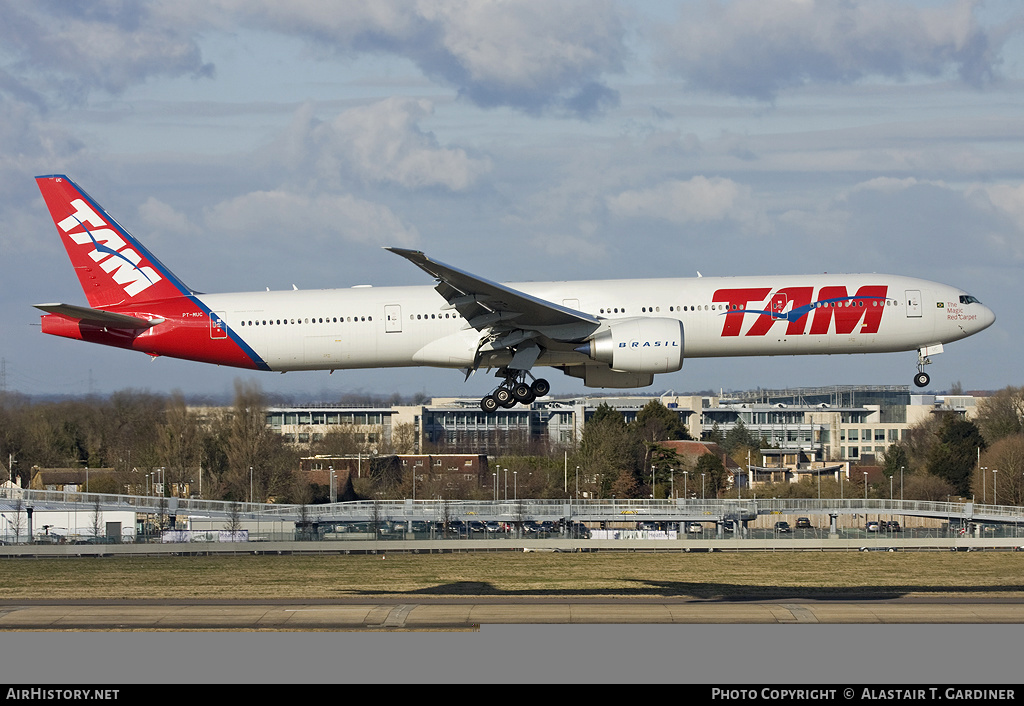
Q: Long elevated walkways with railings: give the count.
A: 1